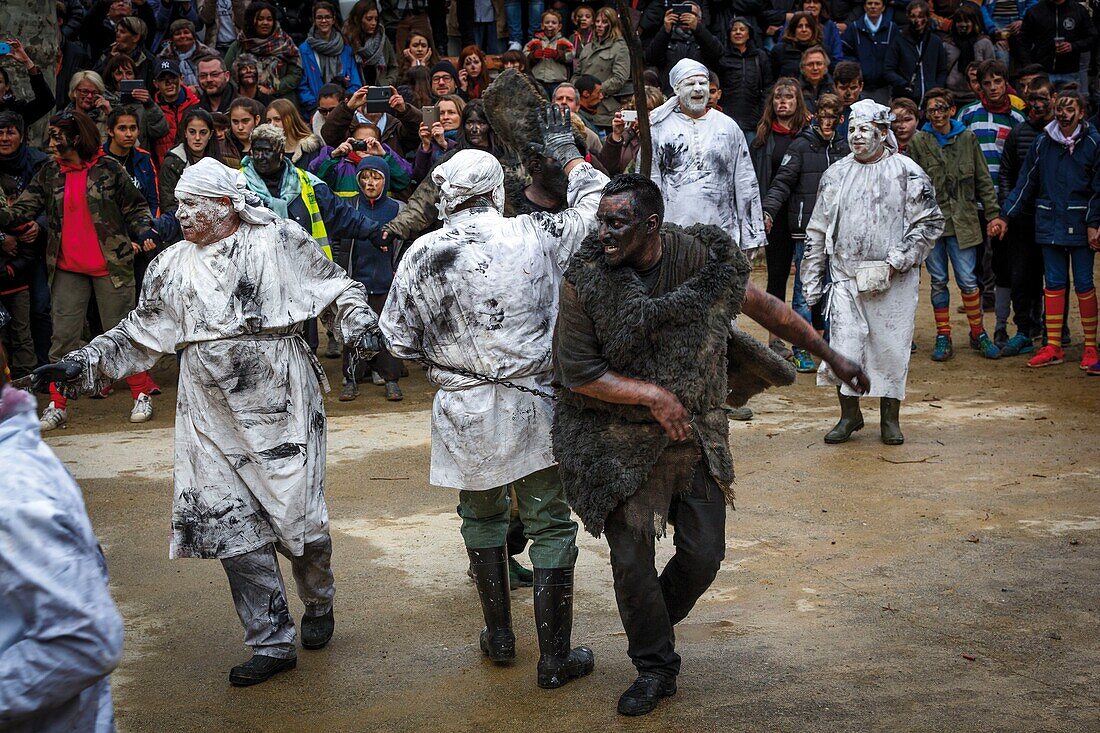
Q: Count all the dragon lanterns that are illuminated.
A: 0